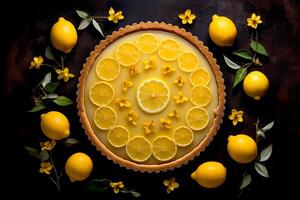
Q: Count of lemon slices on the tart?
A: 15